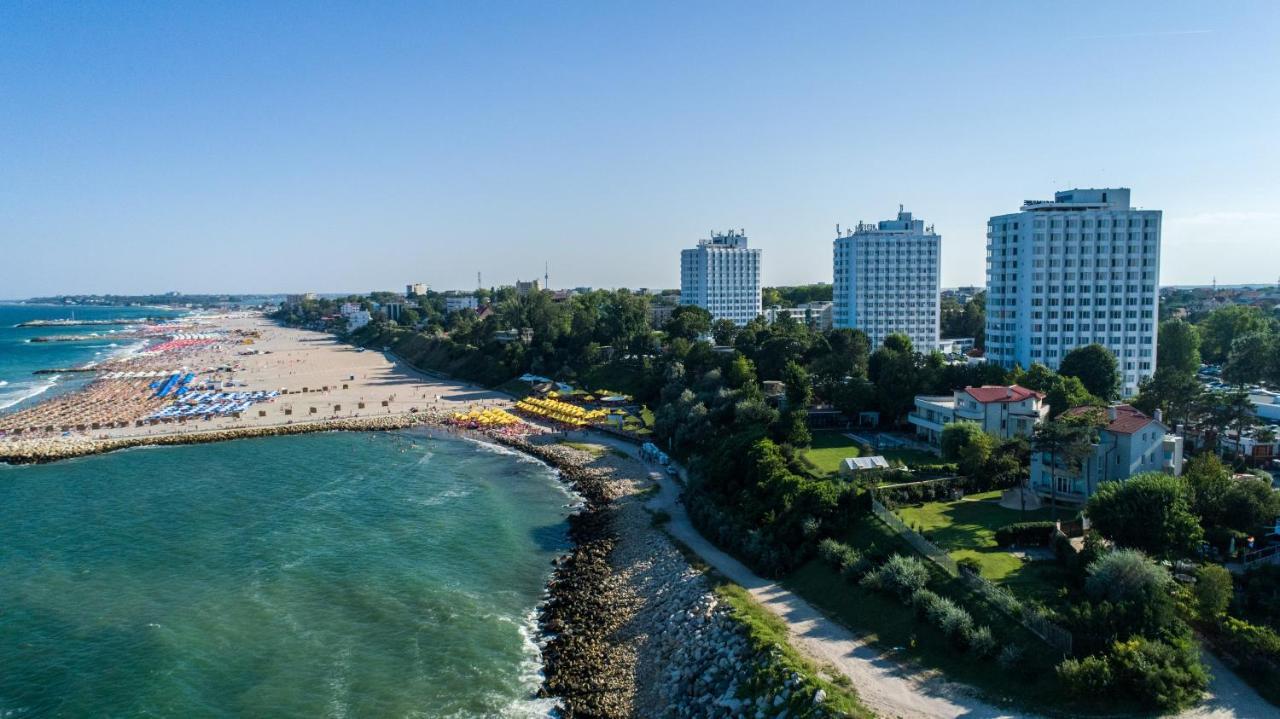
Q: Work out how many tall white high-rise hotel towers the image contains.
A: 3